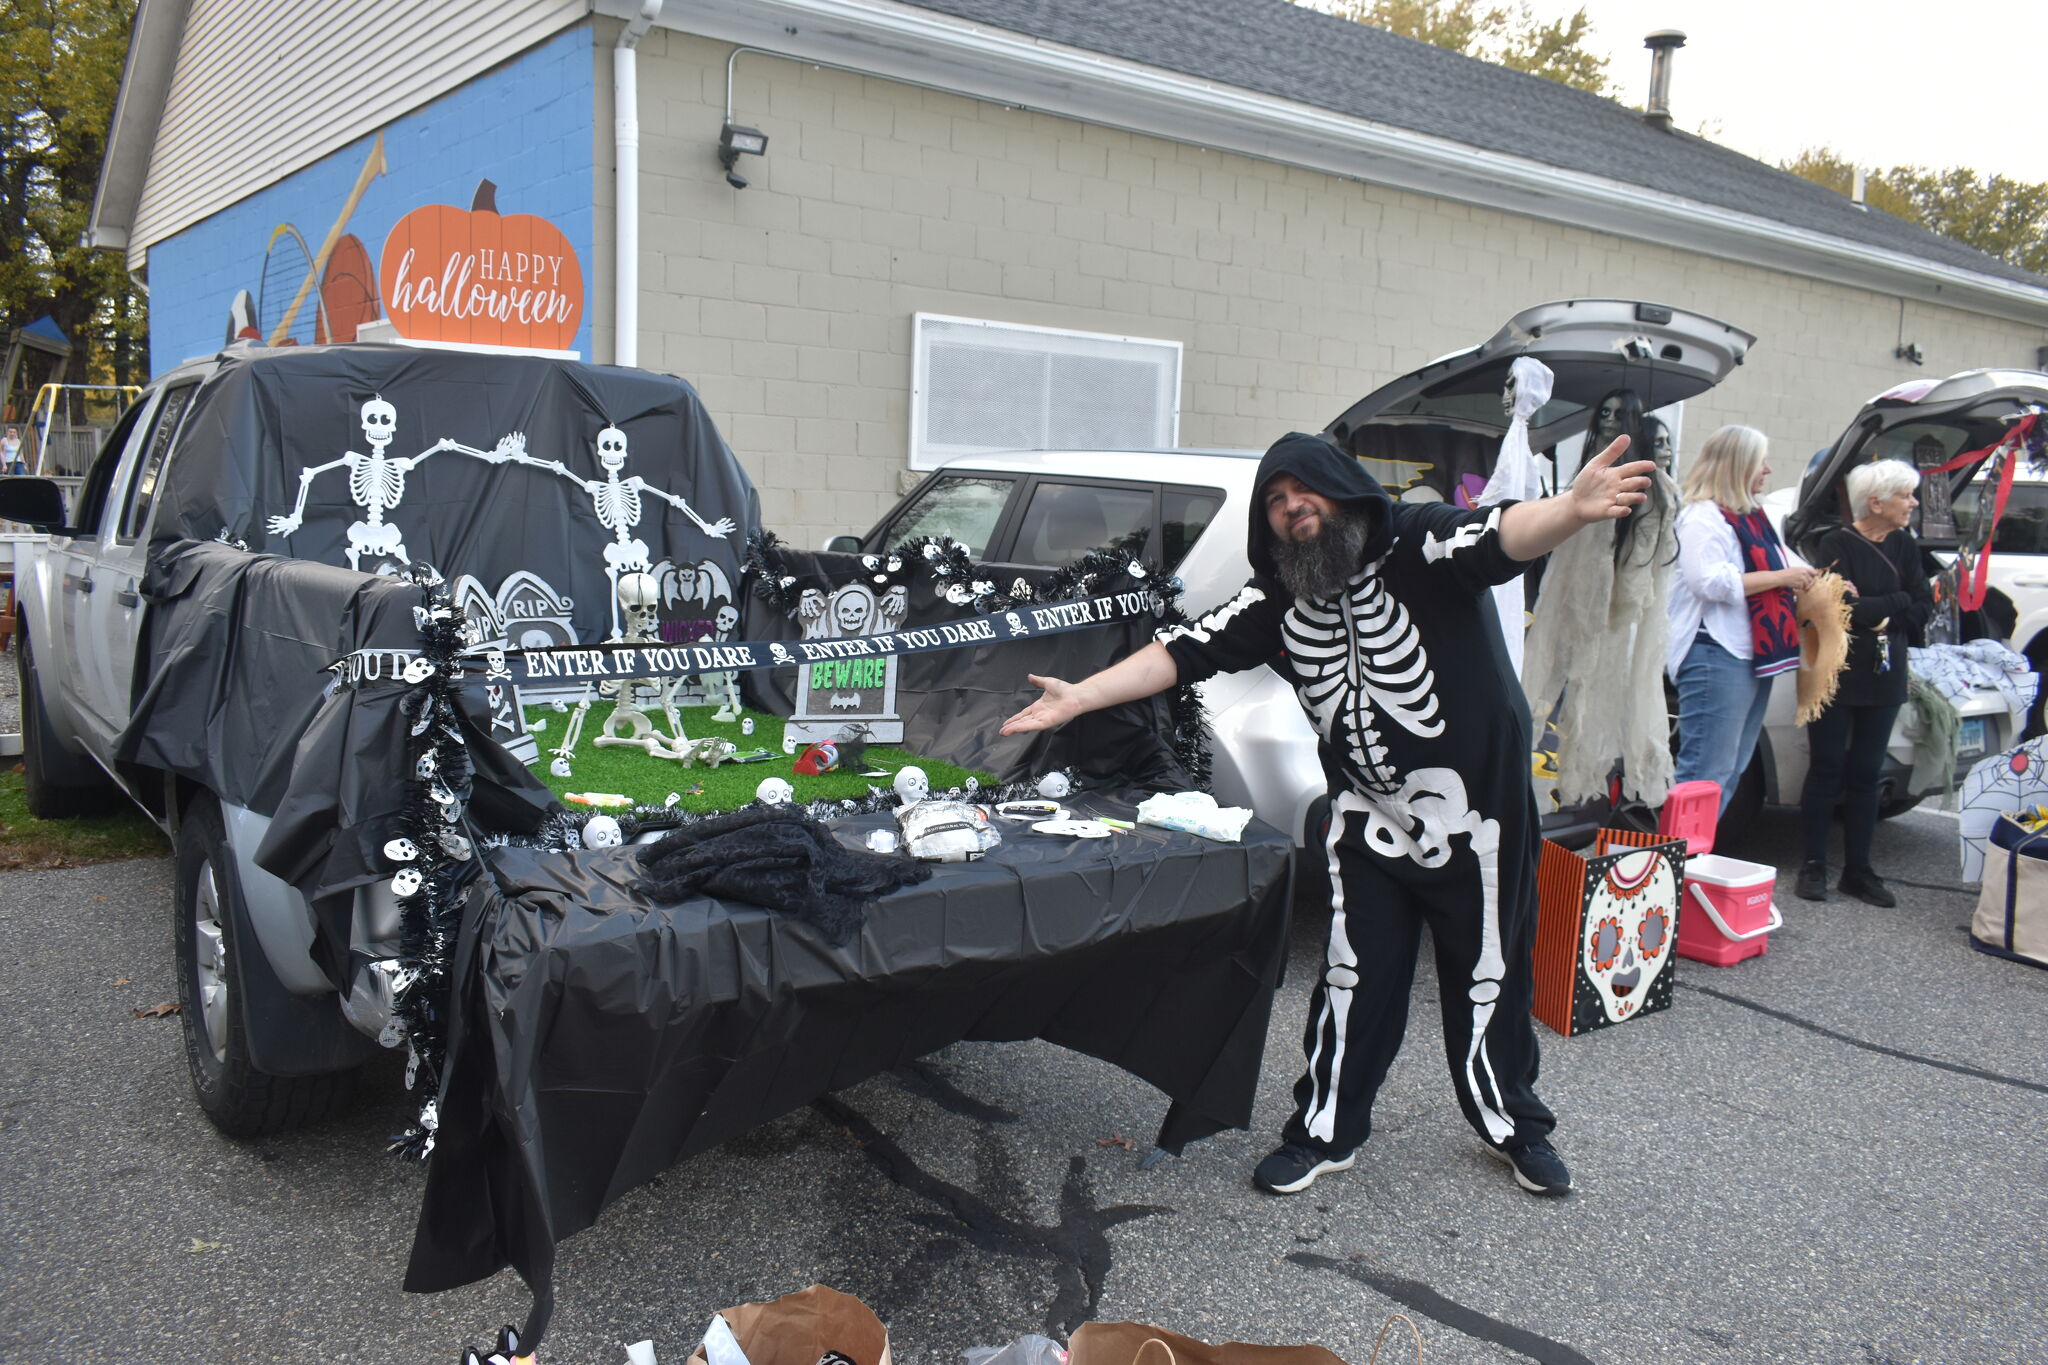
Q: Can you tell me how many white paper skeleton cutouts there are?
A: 2